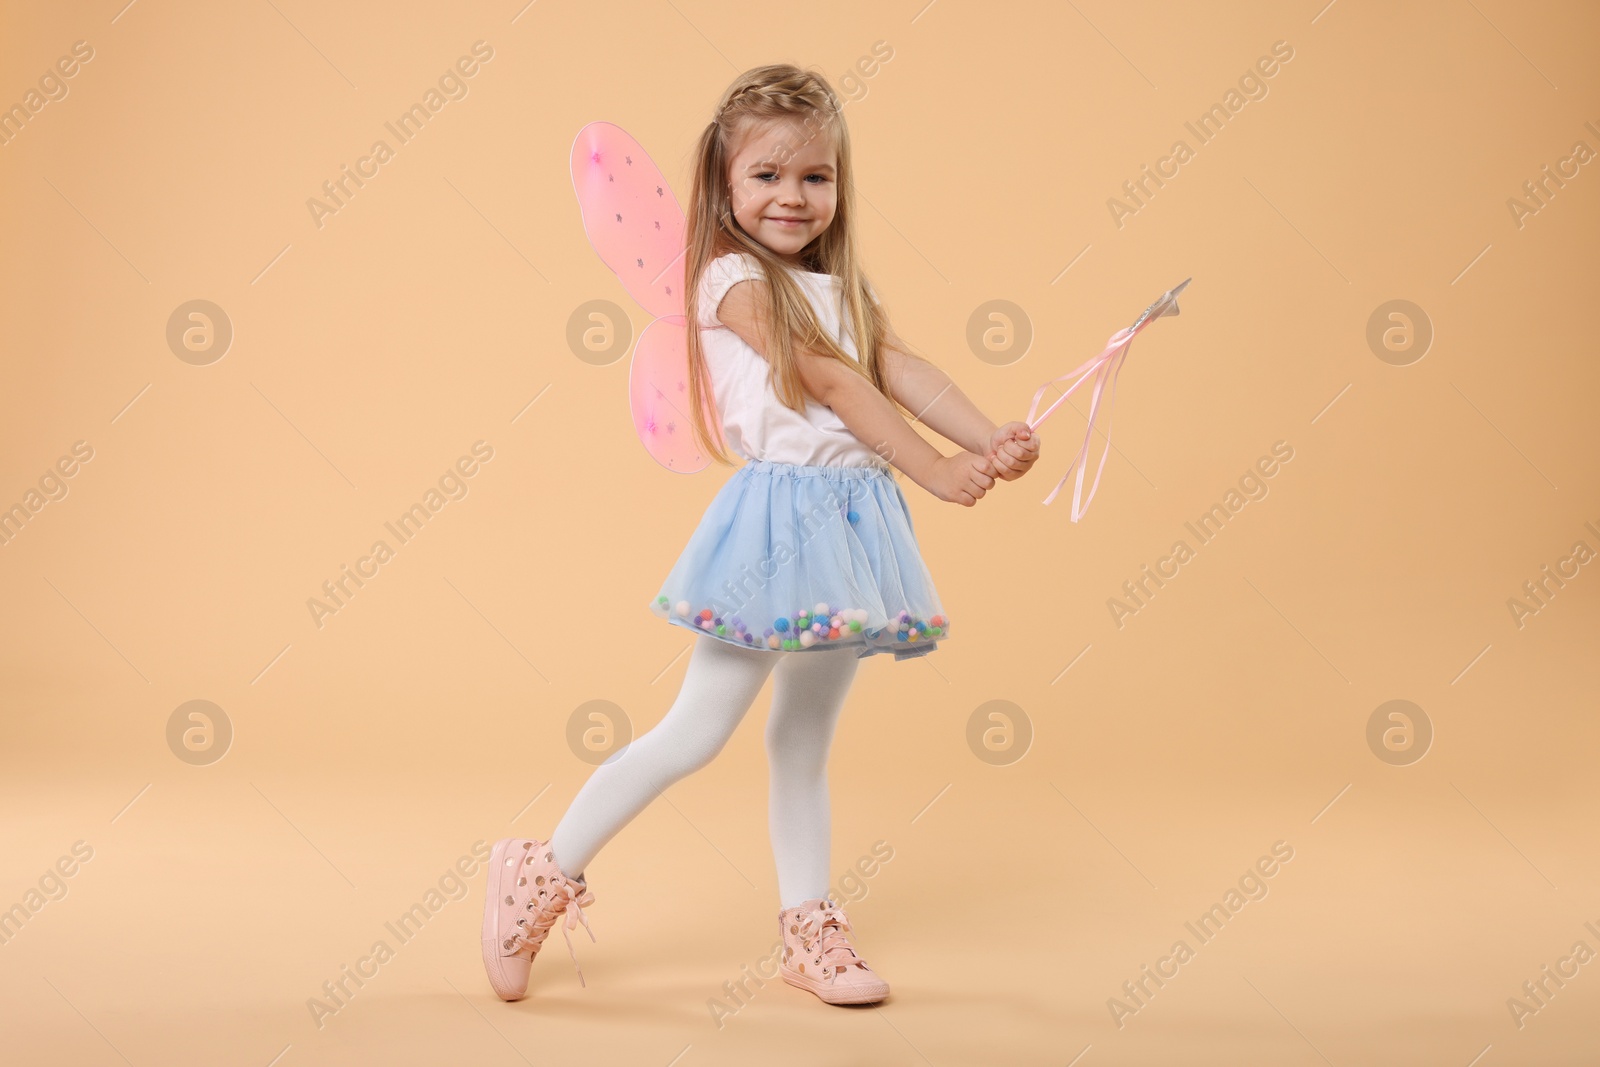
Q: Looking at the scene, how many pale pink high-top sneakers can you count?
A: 2